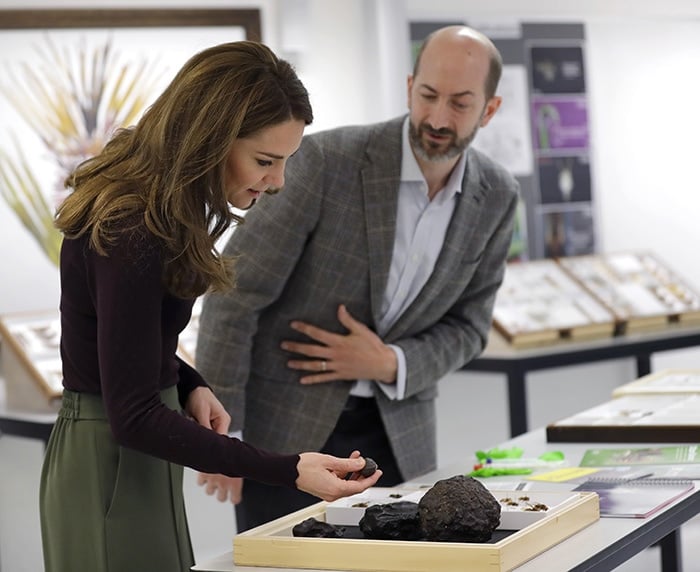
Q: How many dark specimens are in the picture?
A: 4